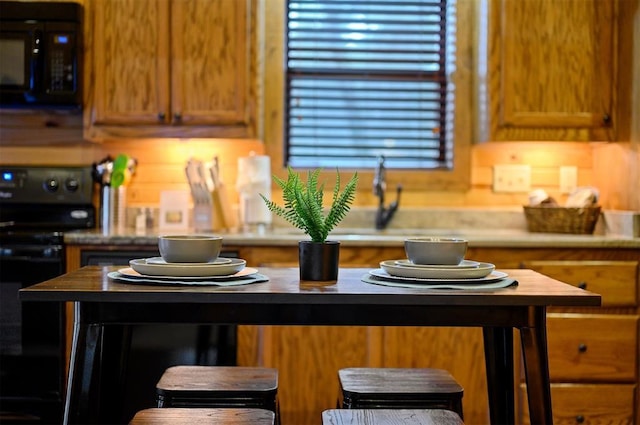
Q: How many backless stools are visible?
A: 4